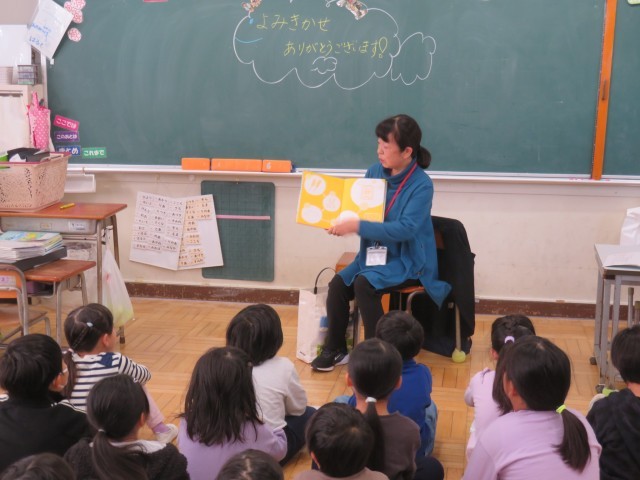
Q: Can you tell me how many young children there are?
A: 13